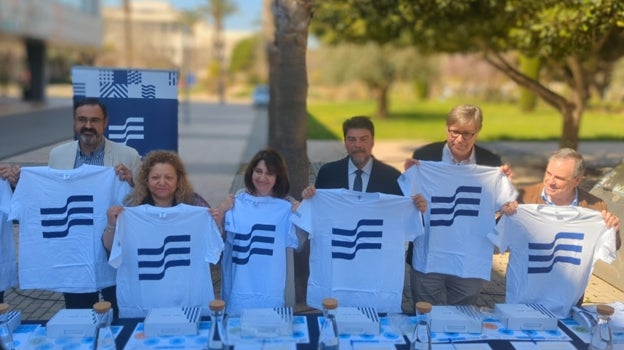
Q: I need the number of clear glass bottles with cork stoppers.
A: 6